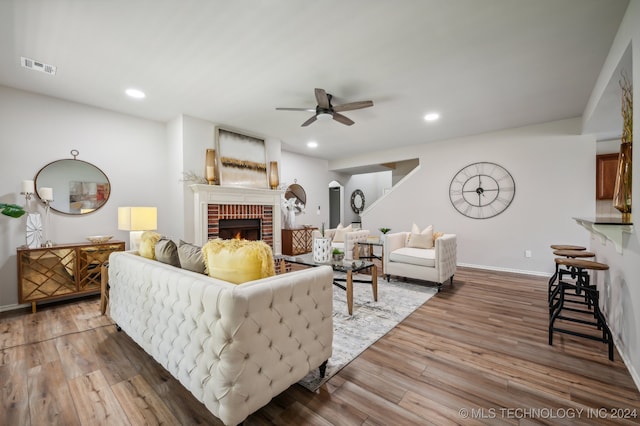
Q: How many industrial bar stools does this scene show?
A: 3